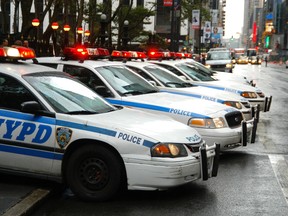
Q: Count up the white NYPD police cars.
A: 5